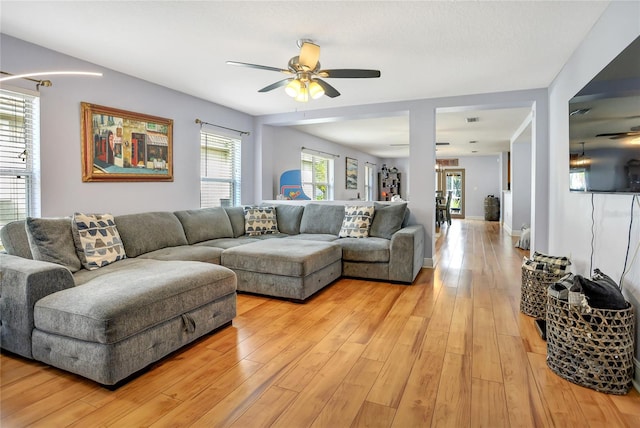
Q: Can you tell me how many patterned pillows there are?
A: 3